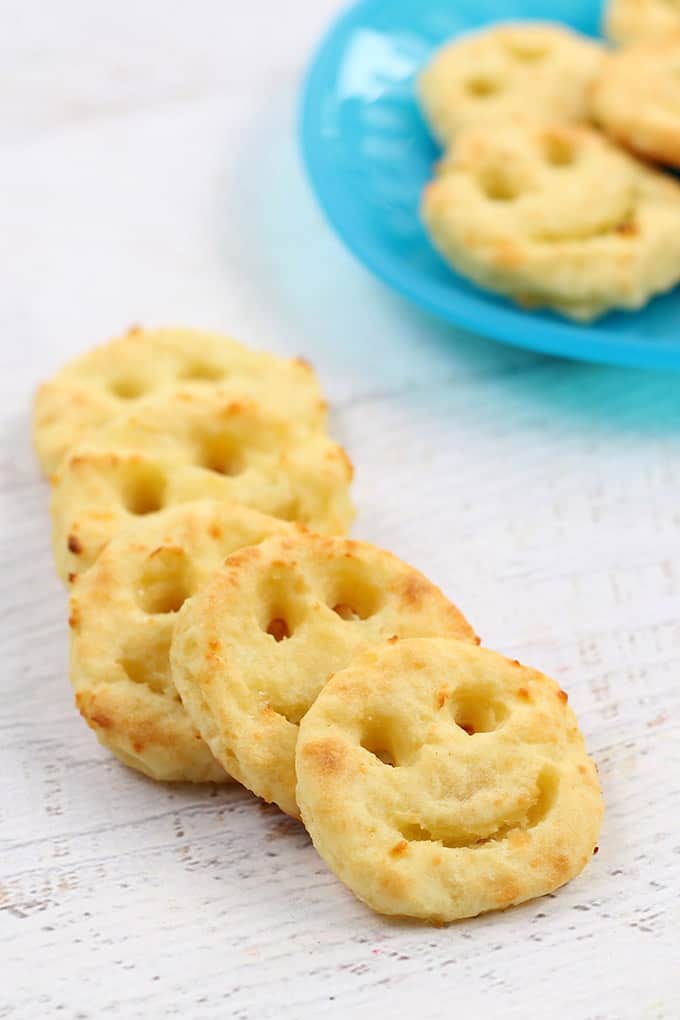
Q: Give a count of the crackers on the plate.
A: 4